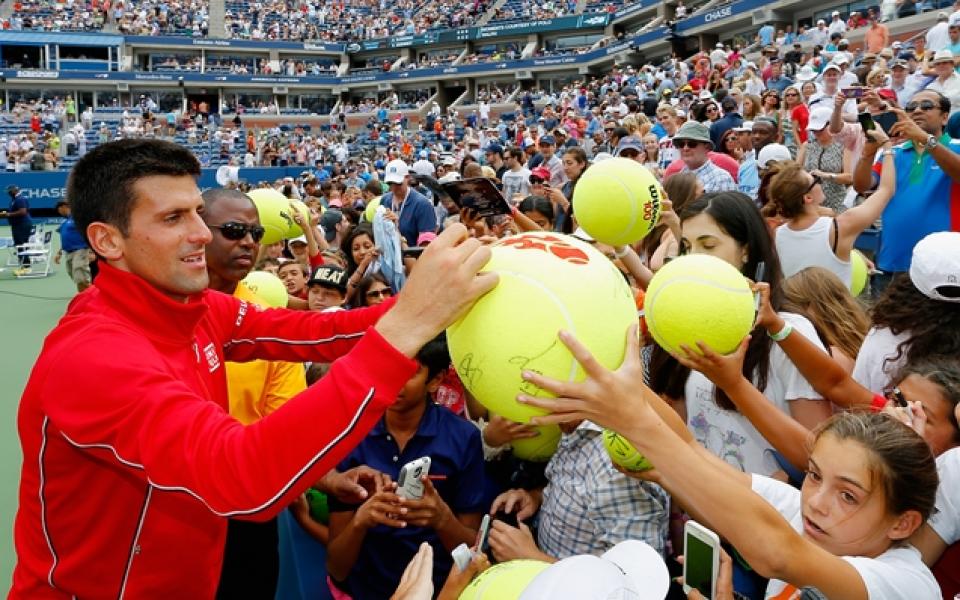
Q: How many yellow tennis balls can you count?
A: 11